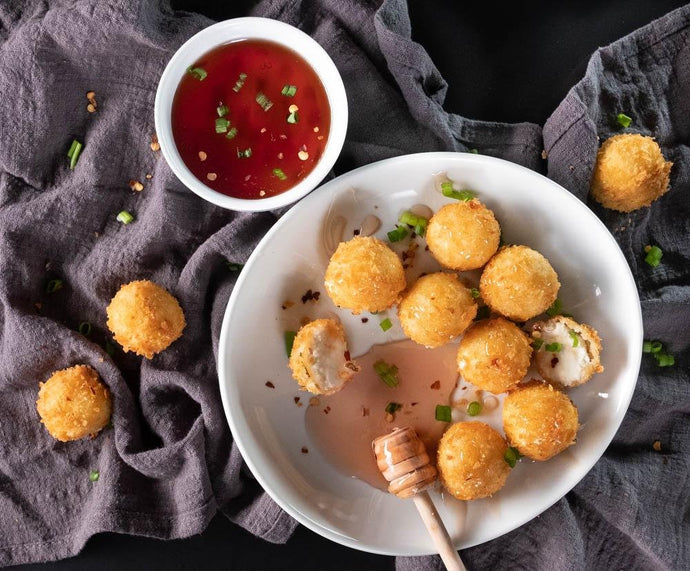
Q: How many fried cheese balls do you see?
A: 12